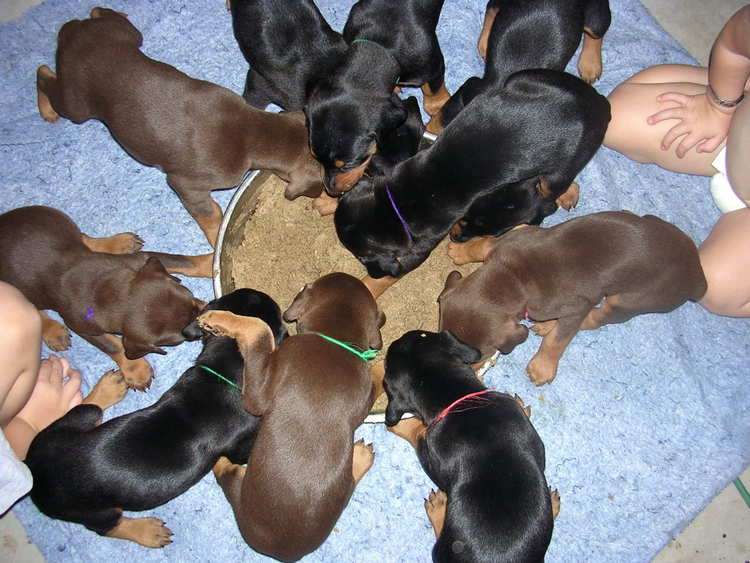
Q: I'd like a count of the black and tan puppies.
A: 6